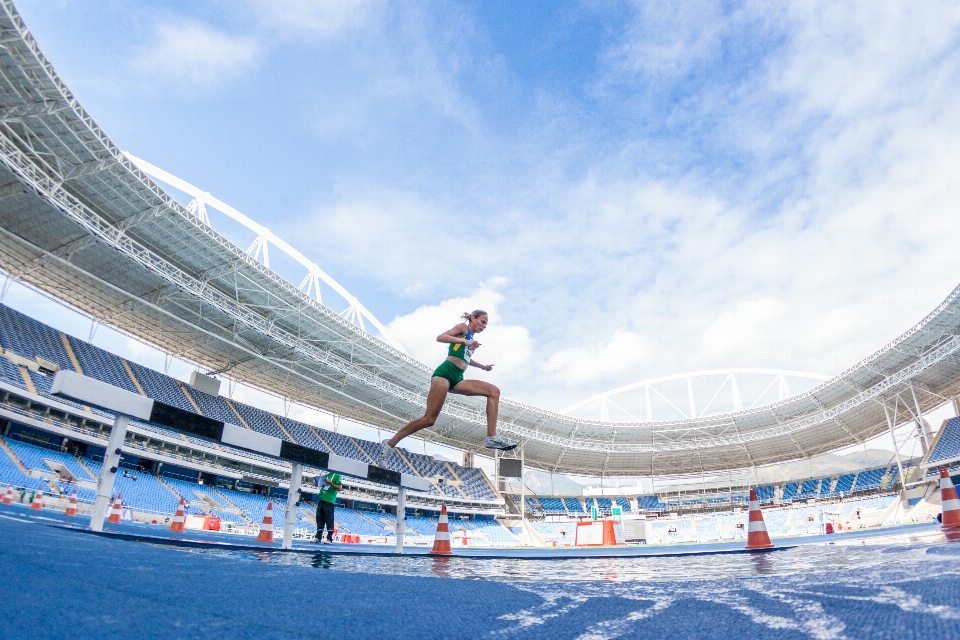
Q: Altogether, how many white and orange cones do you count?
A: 9